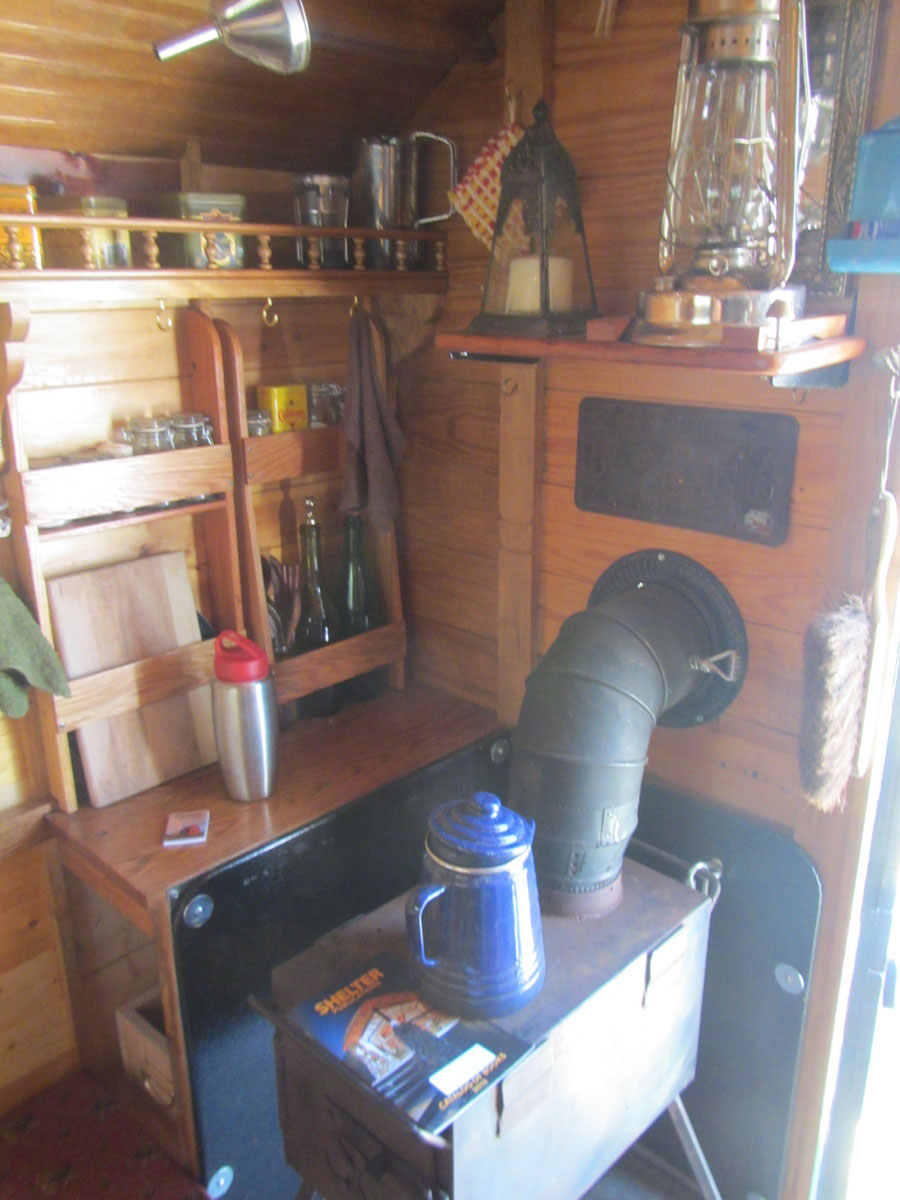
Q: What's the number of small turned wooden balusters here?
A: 9